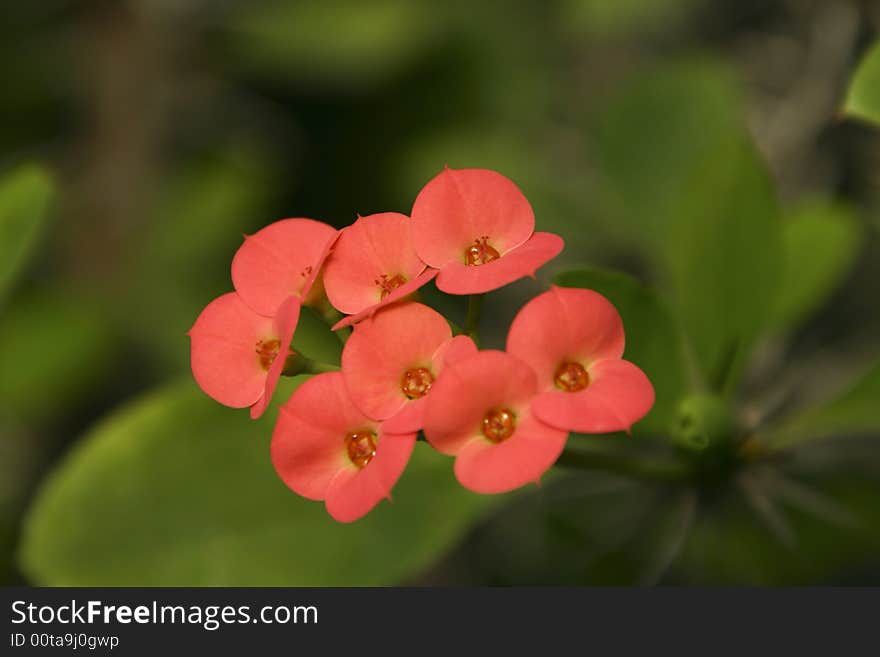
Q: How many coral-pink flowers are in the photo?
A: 8